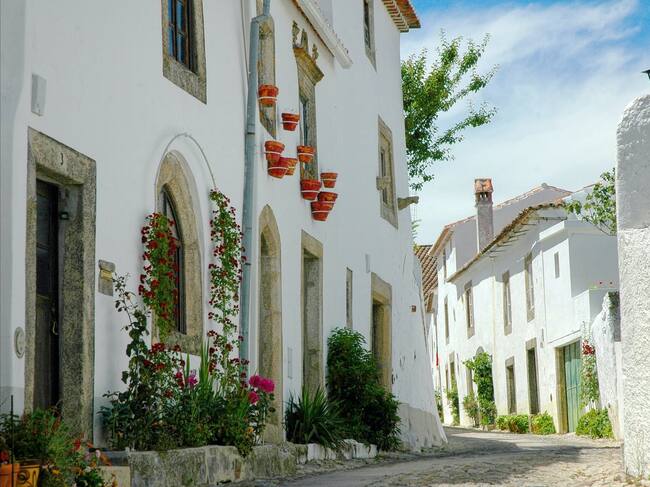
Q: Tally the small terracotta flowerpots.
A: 10